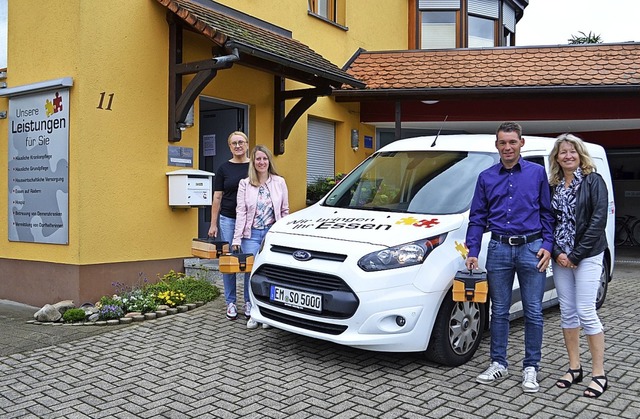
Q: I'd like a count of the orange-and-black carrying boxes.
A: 3